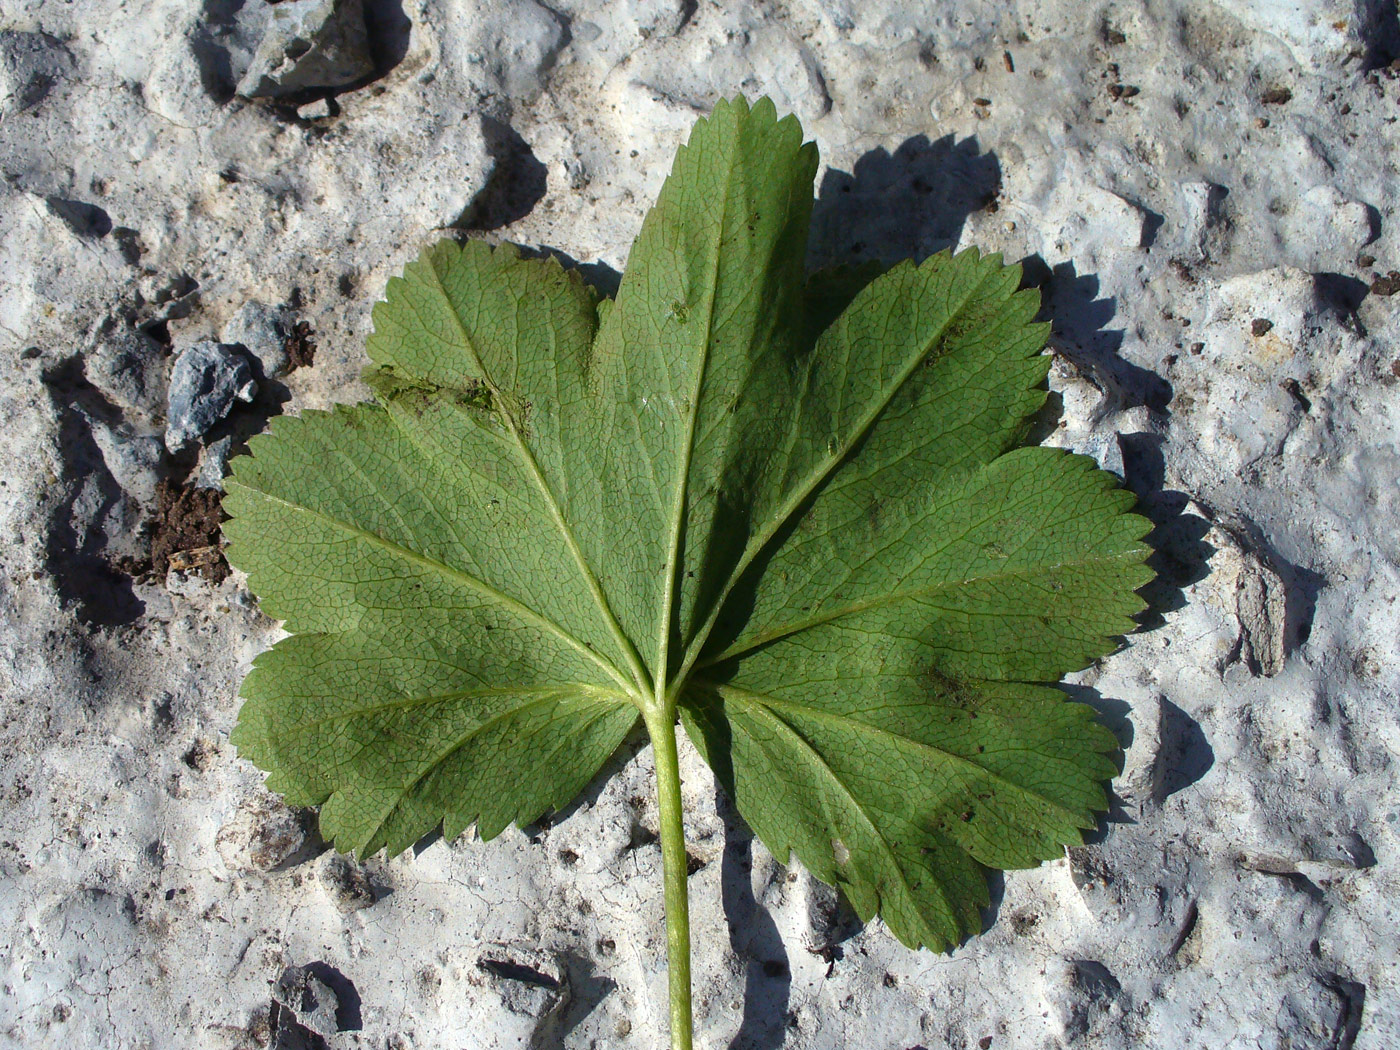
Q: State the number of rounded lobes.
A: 9